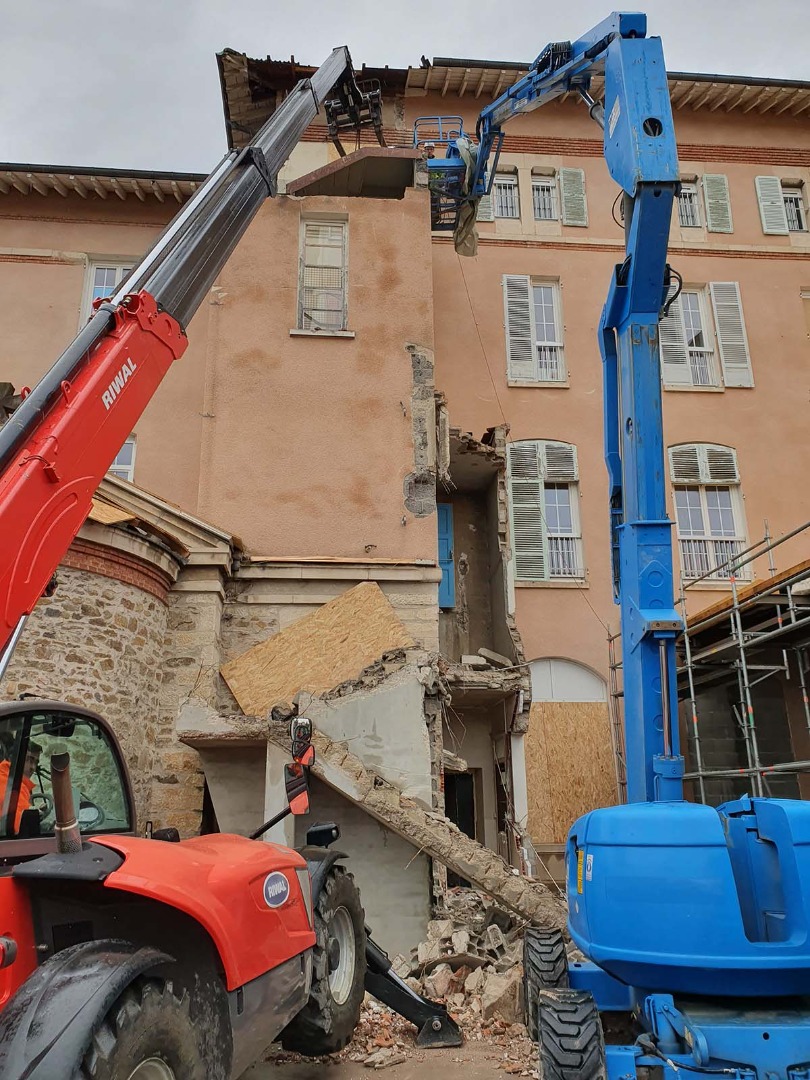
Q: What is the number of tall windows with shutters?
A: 4